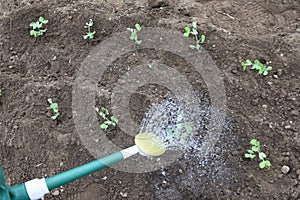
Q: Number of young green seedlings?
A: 9